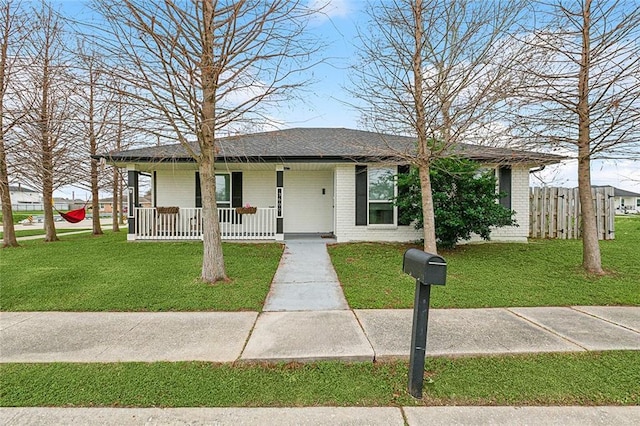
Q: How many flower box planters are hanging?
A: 2